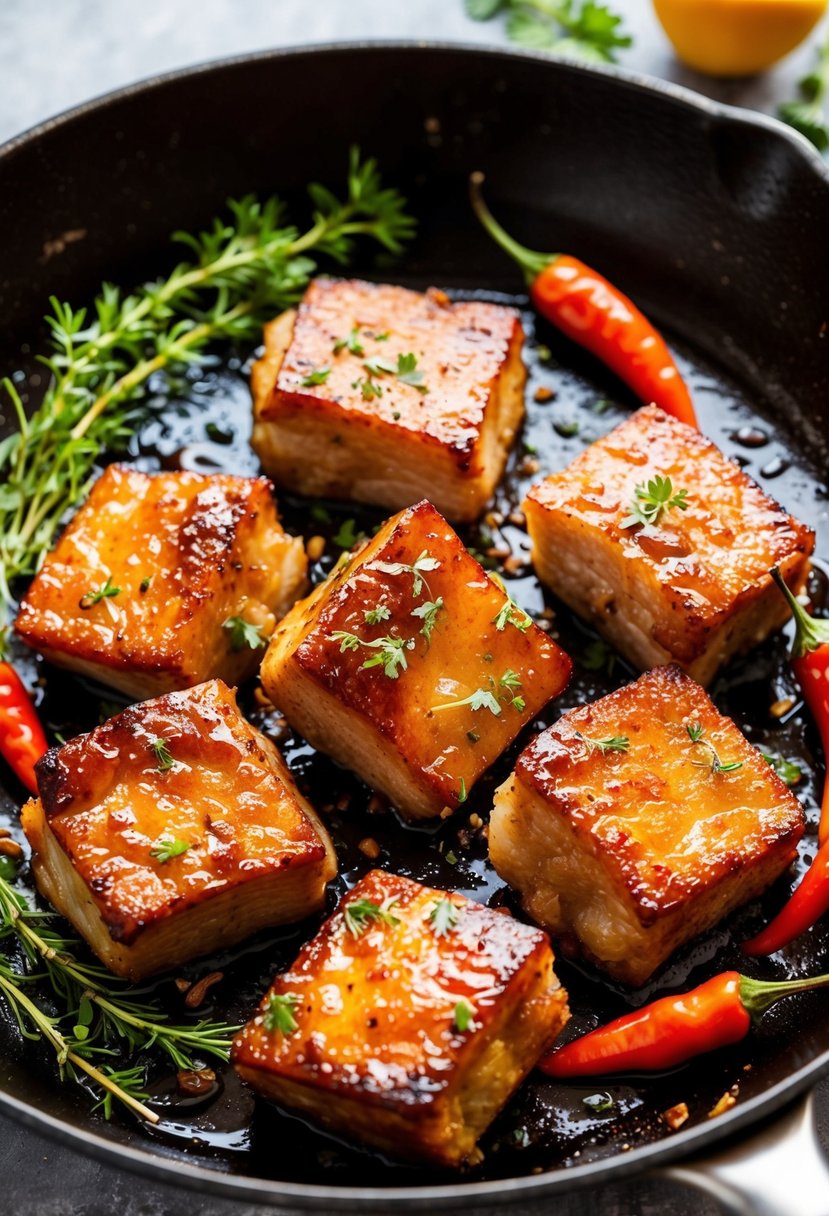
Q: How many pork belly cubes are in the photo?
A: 7